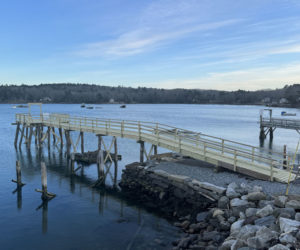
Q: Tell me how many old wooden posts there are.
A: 2